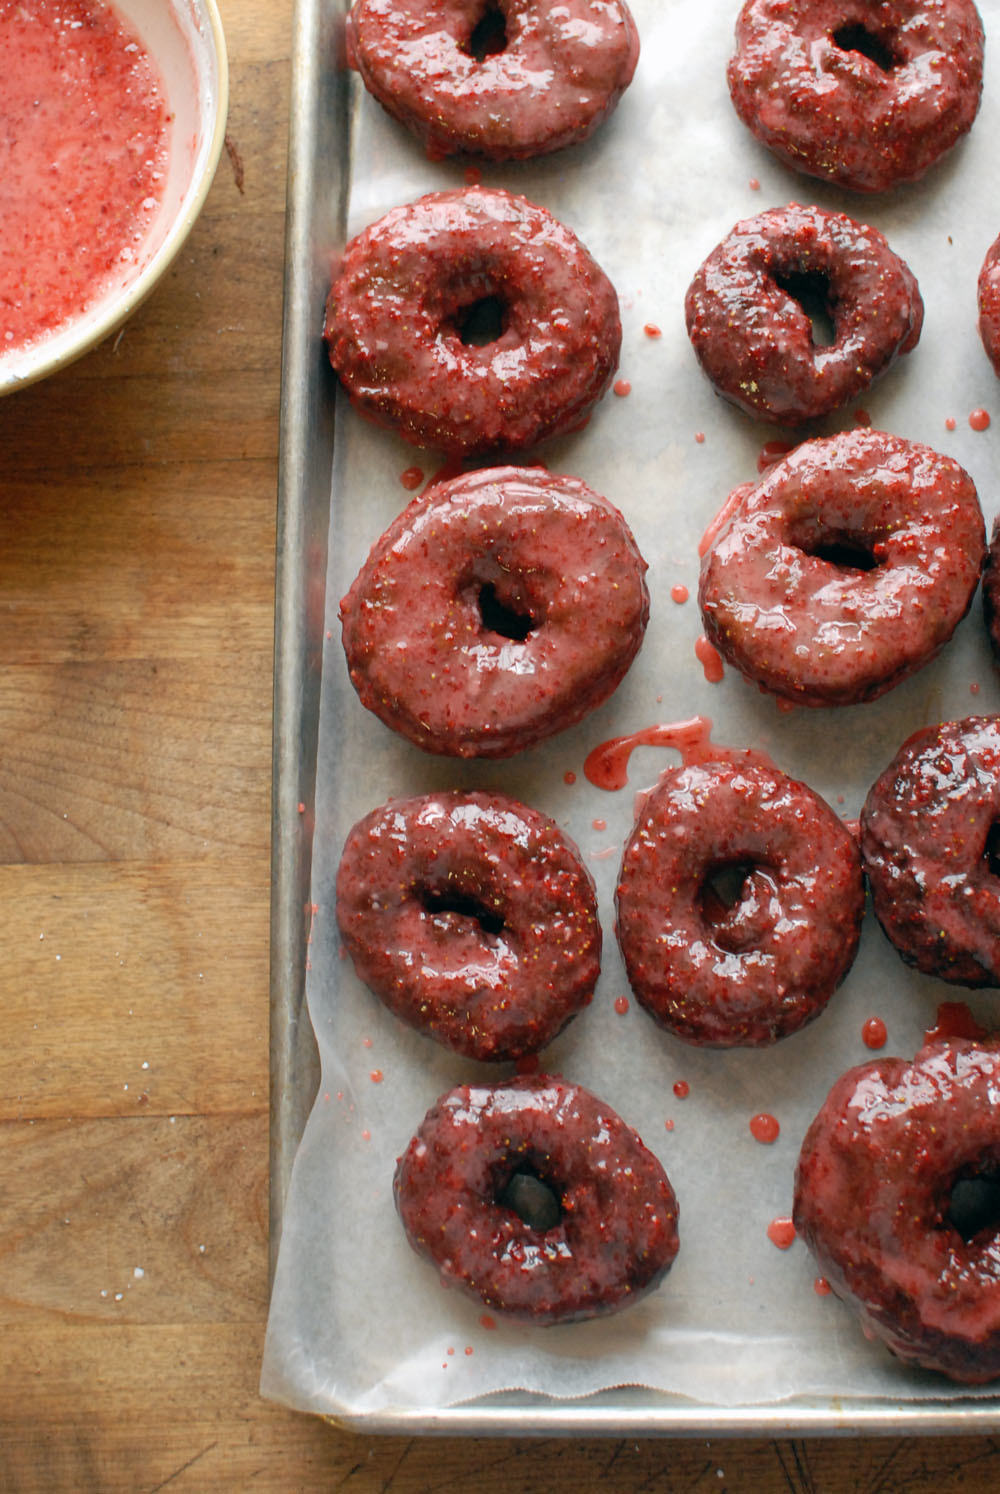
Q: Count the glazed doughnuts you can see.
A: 13